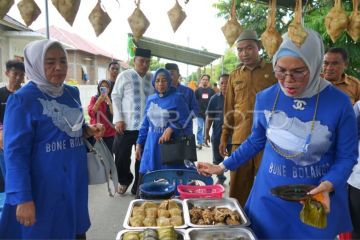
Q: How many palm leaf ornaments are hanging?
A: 11